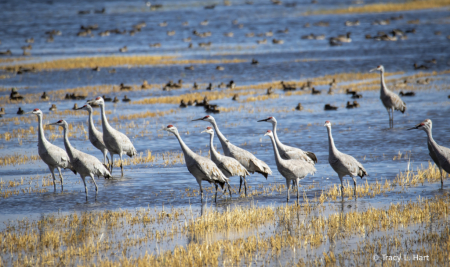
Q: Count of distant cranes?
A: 1